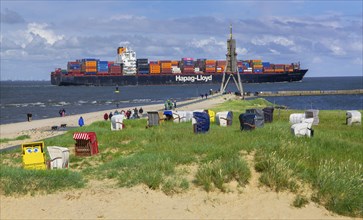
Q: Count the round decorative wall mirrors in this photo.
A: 0